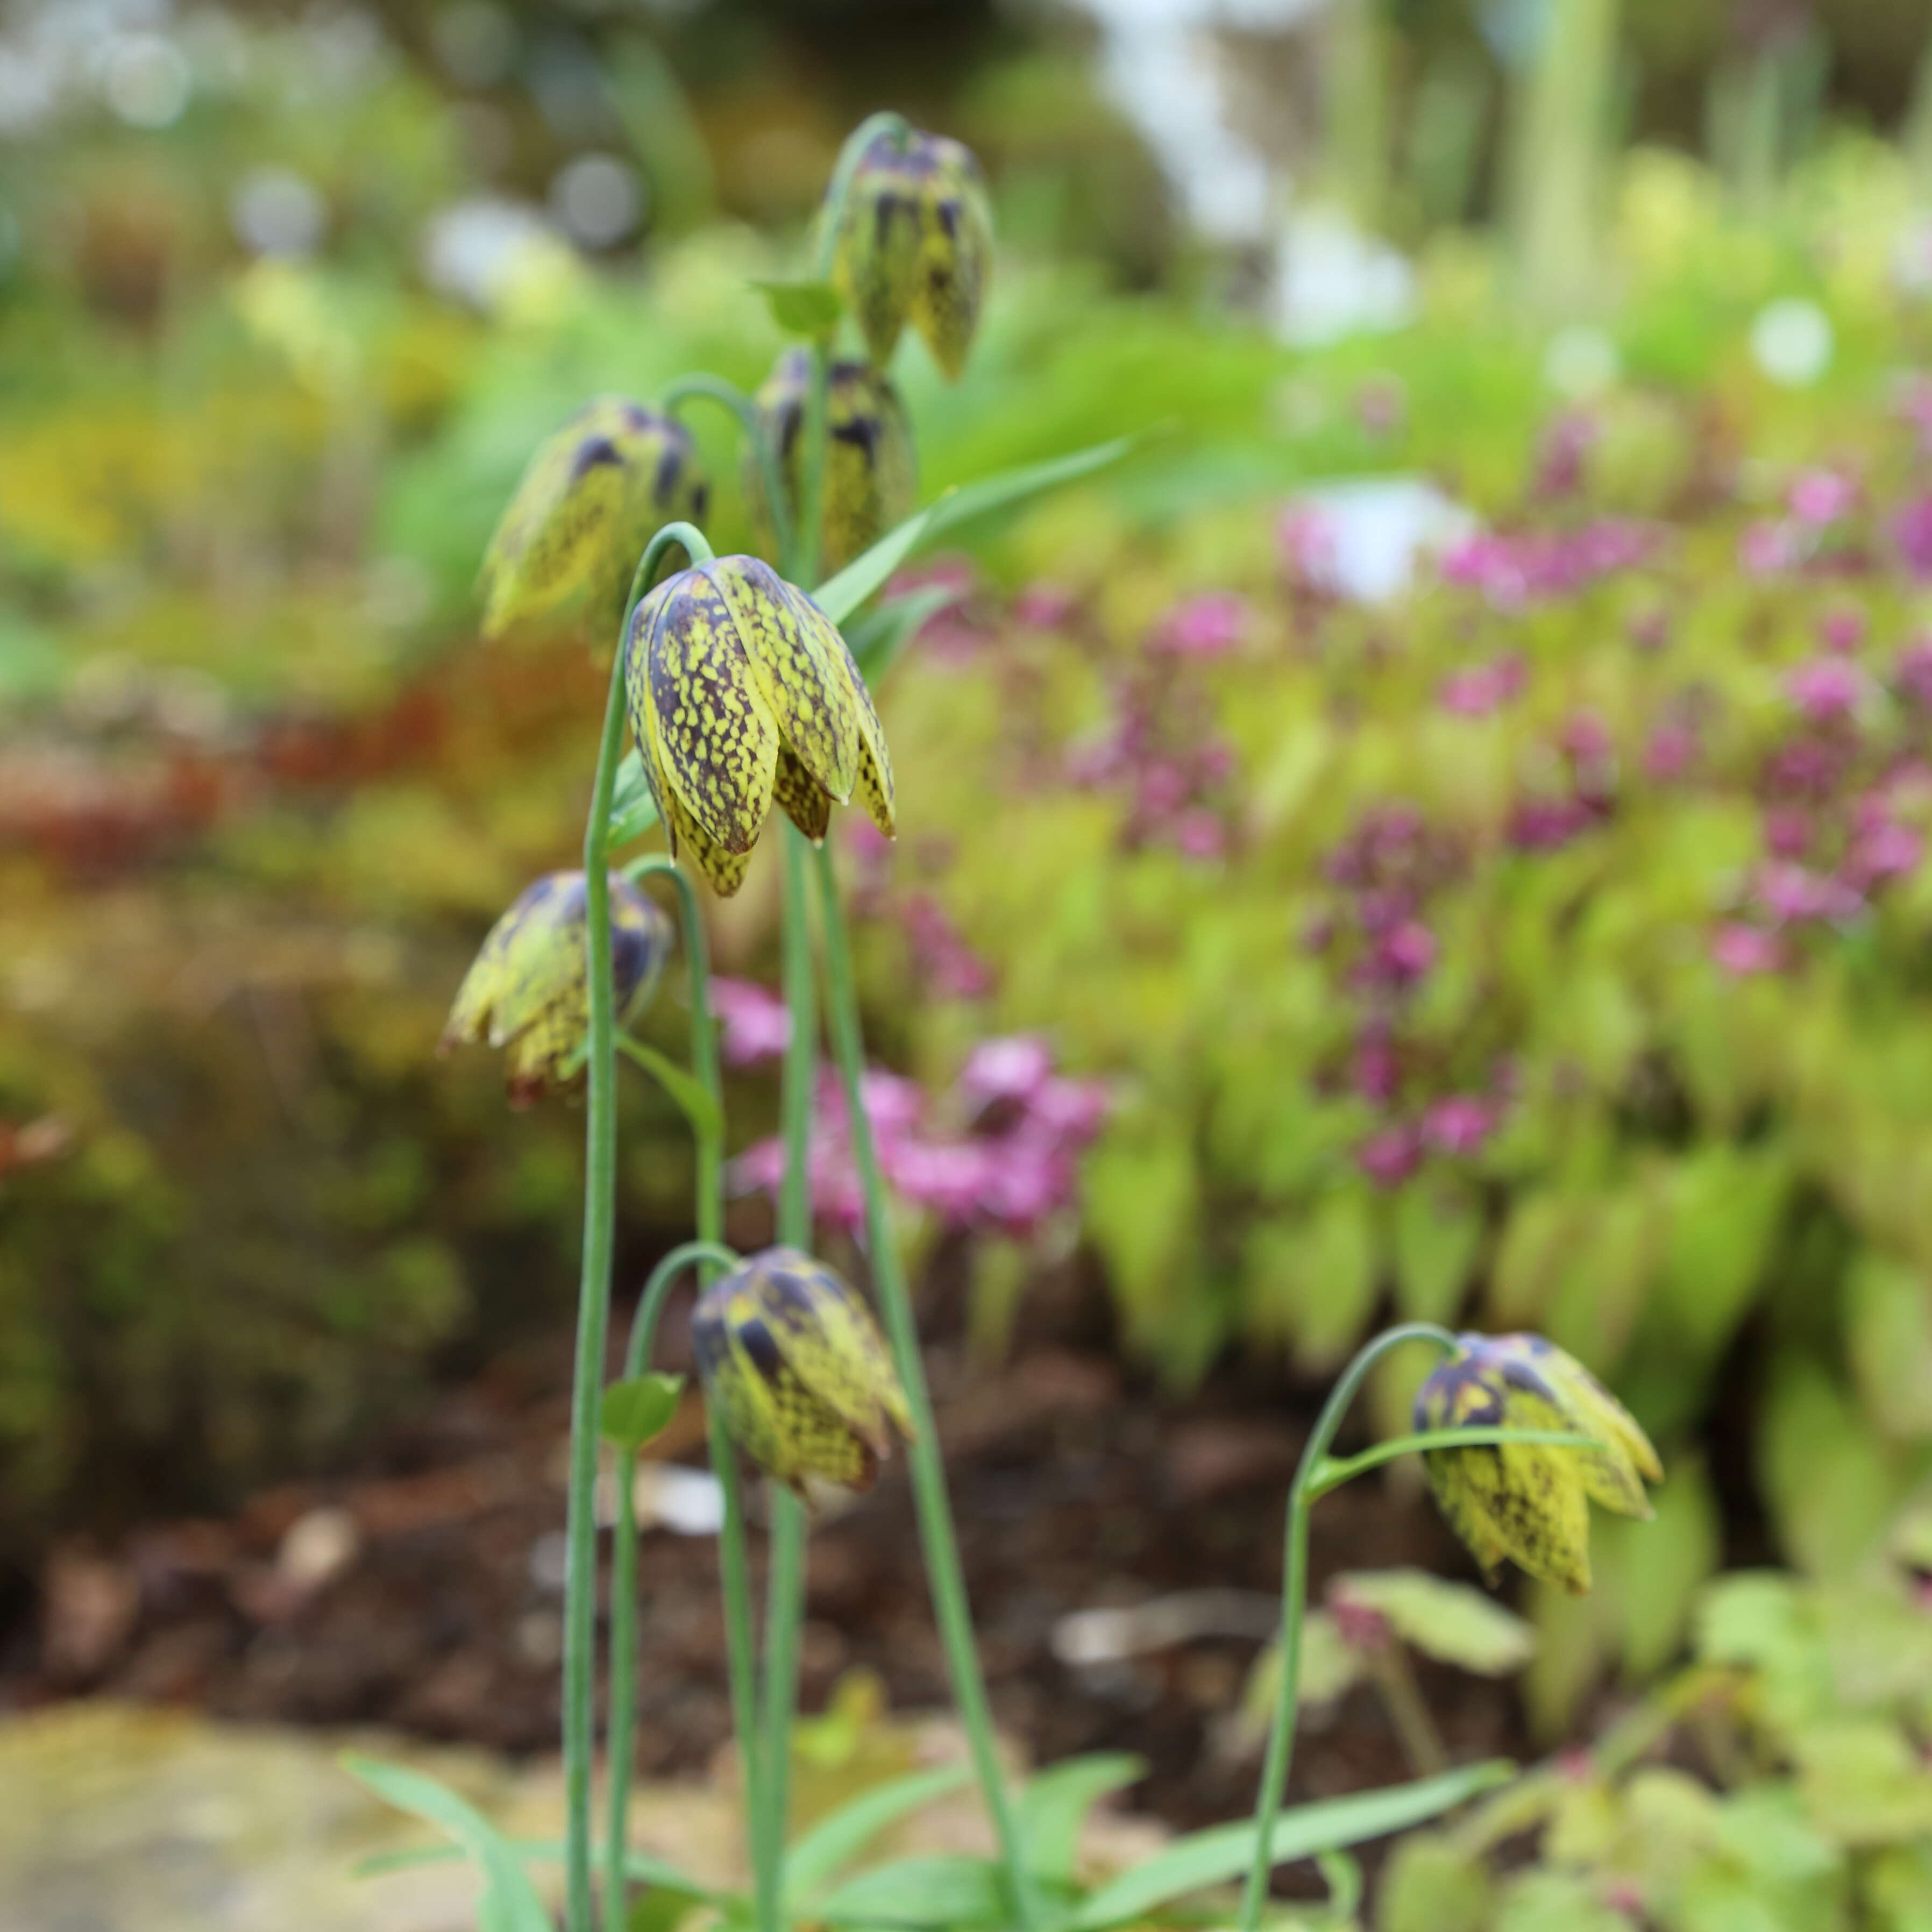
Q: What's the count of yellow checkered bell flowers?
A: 7